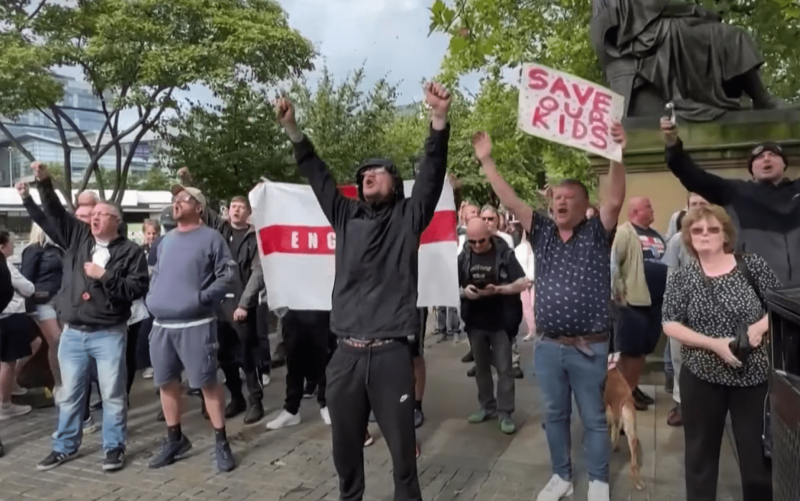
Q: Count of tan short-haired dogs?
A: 1